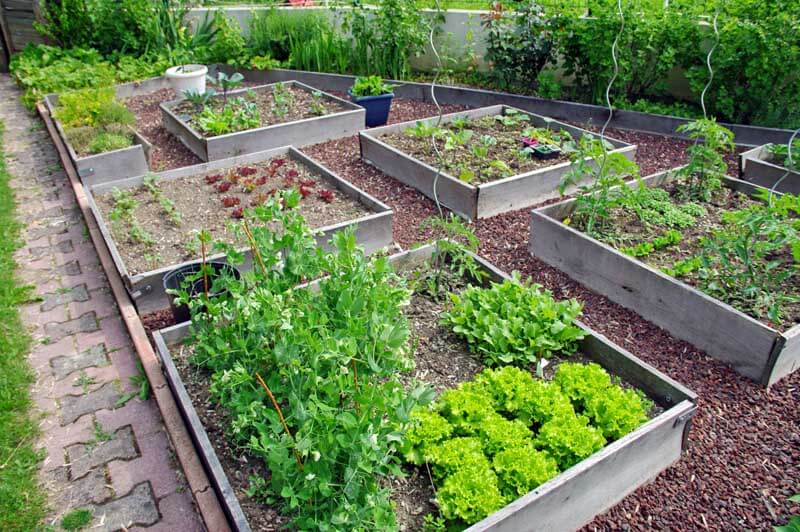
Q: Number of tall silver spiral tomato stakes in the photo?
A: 4